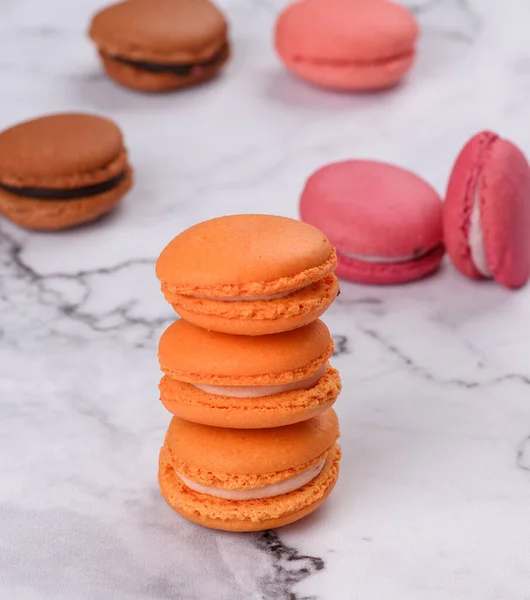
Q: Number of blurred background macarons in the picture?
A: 5